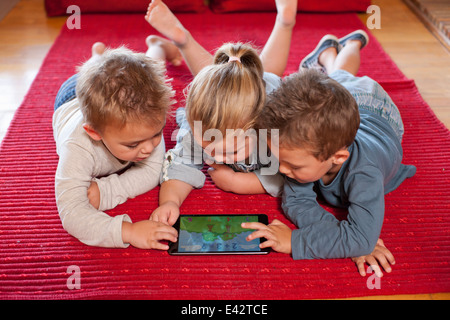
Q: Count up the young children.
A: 3